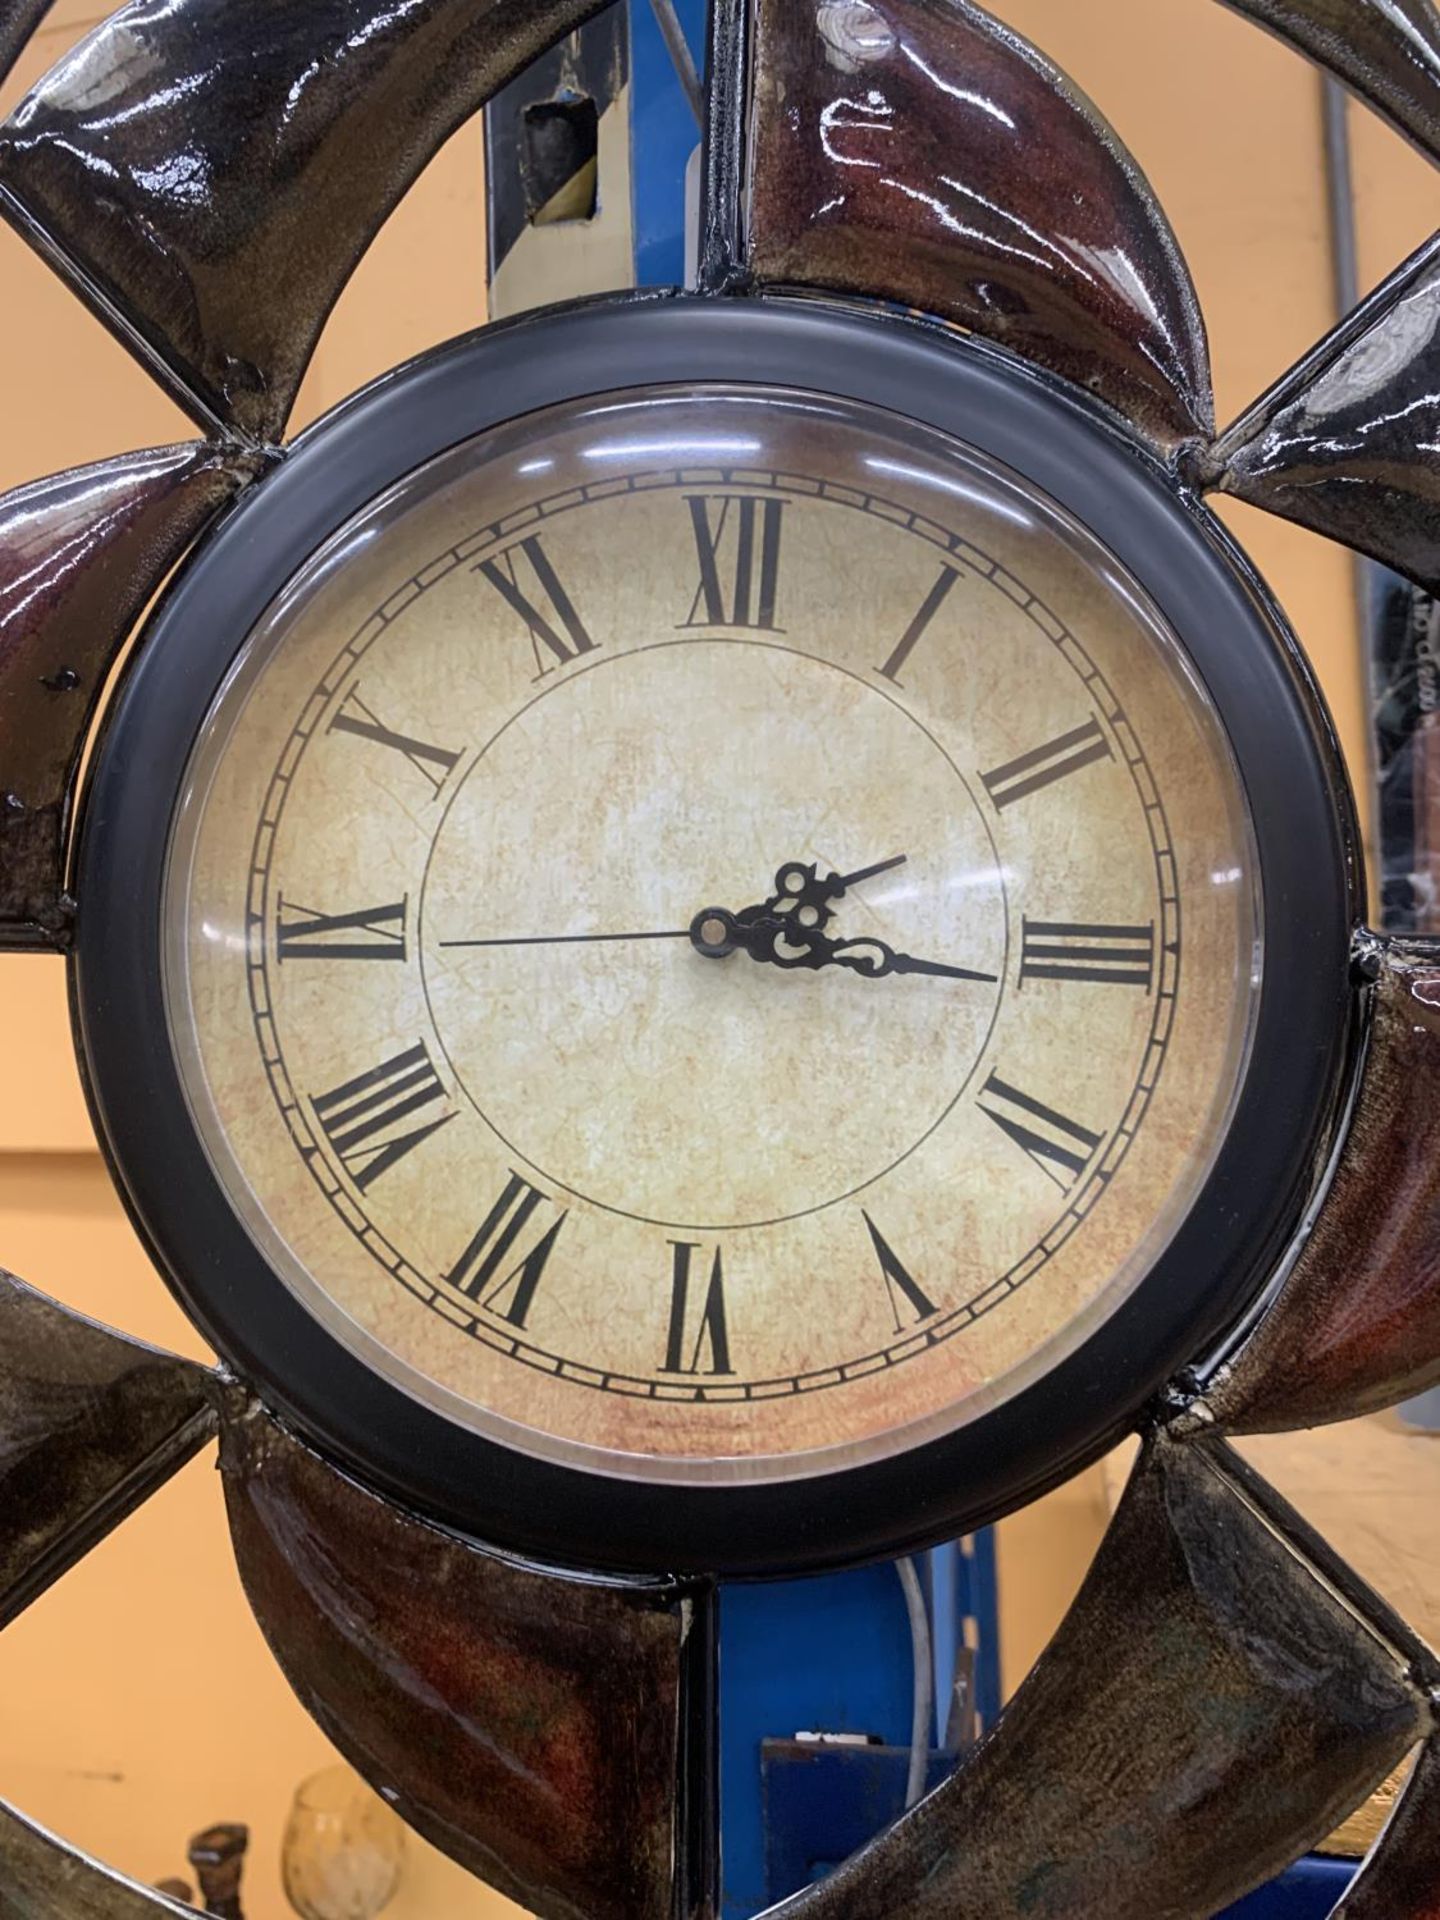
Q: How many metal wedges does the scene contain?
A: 12